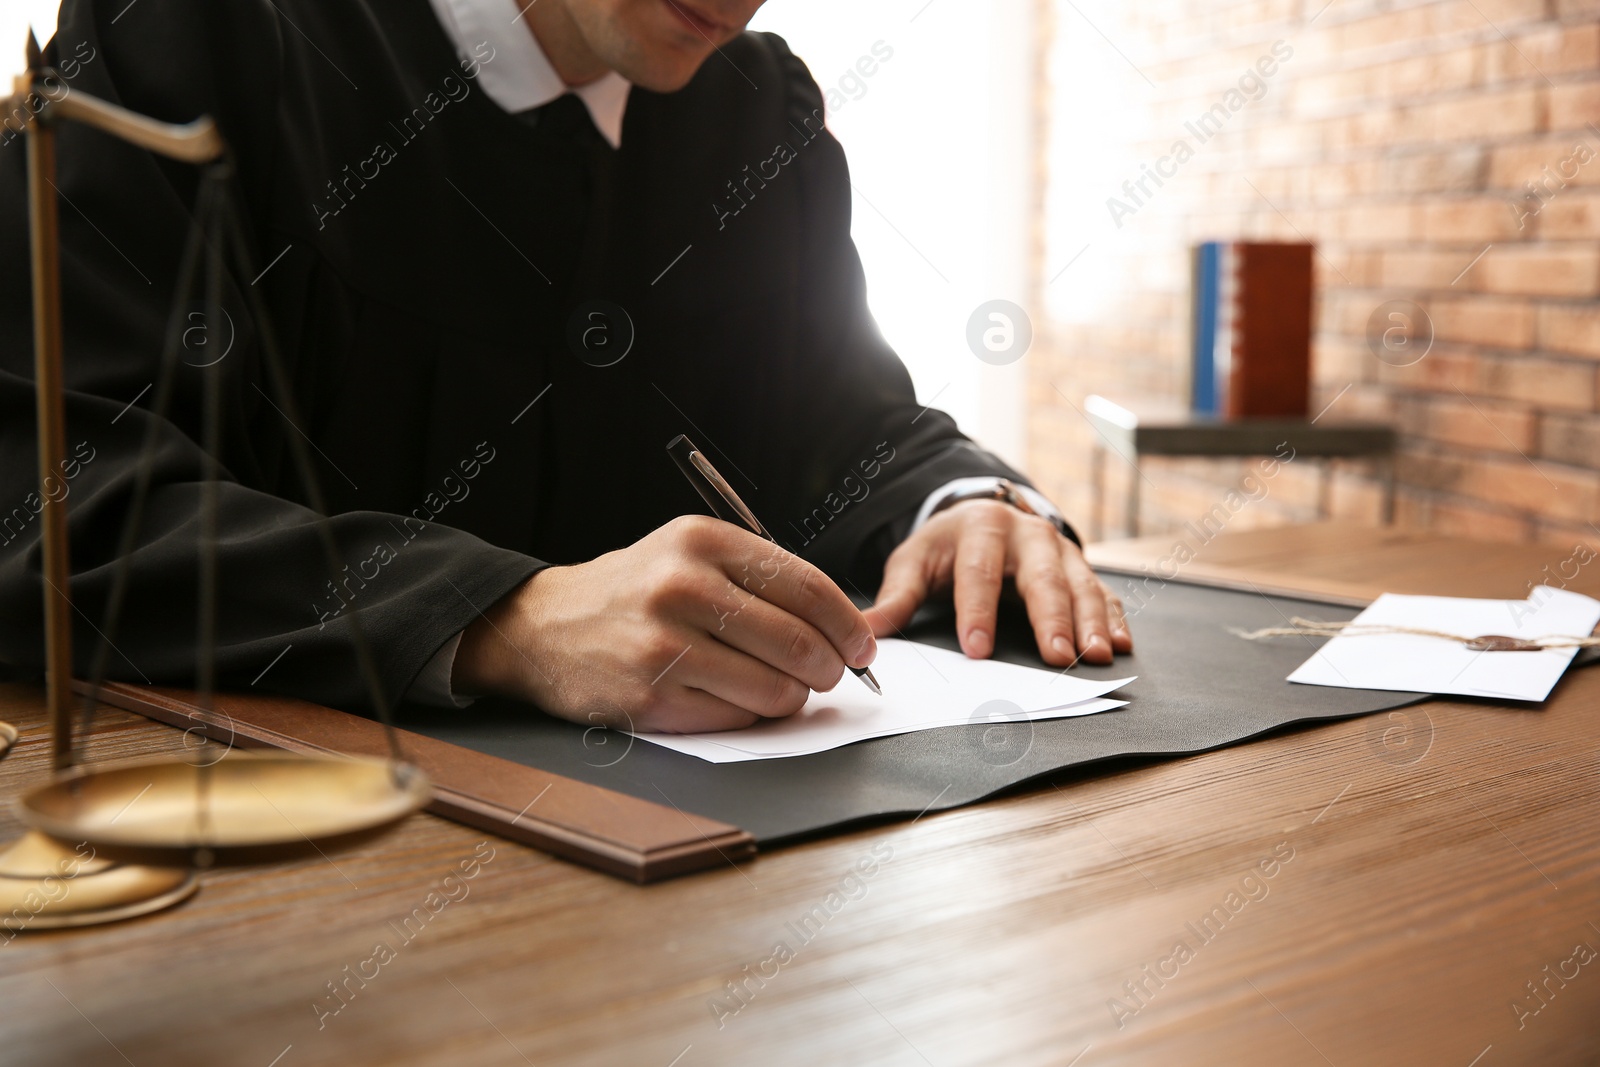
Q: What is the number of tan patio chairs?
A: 0